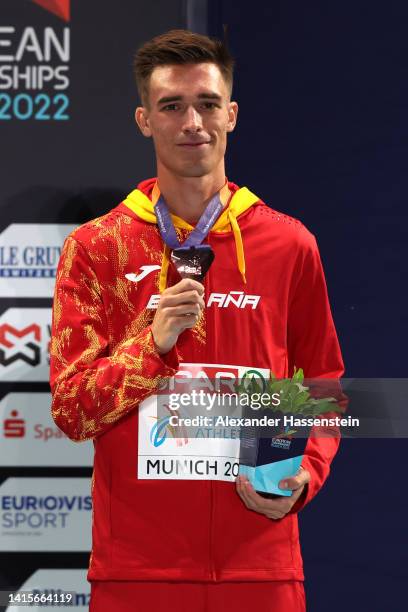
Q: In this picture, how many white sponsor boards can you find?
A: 5